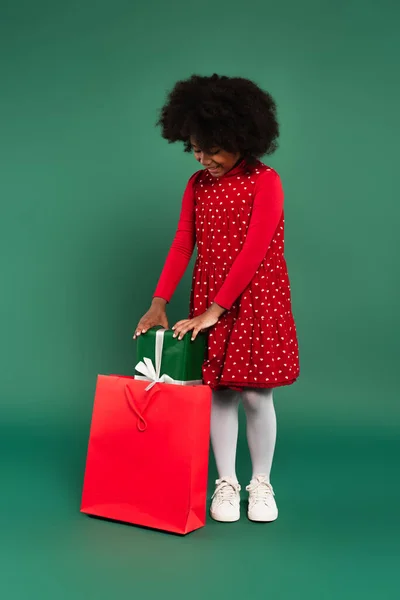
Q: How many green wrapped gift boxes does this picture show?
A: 1